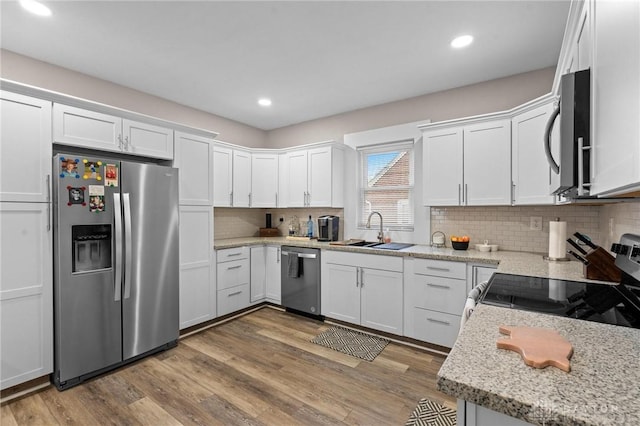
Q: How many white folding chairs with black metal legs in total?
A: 0